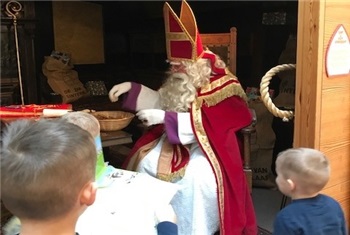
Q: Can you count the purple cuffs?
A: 2